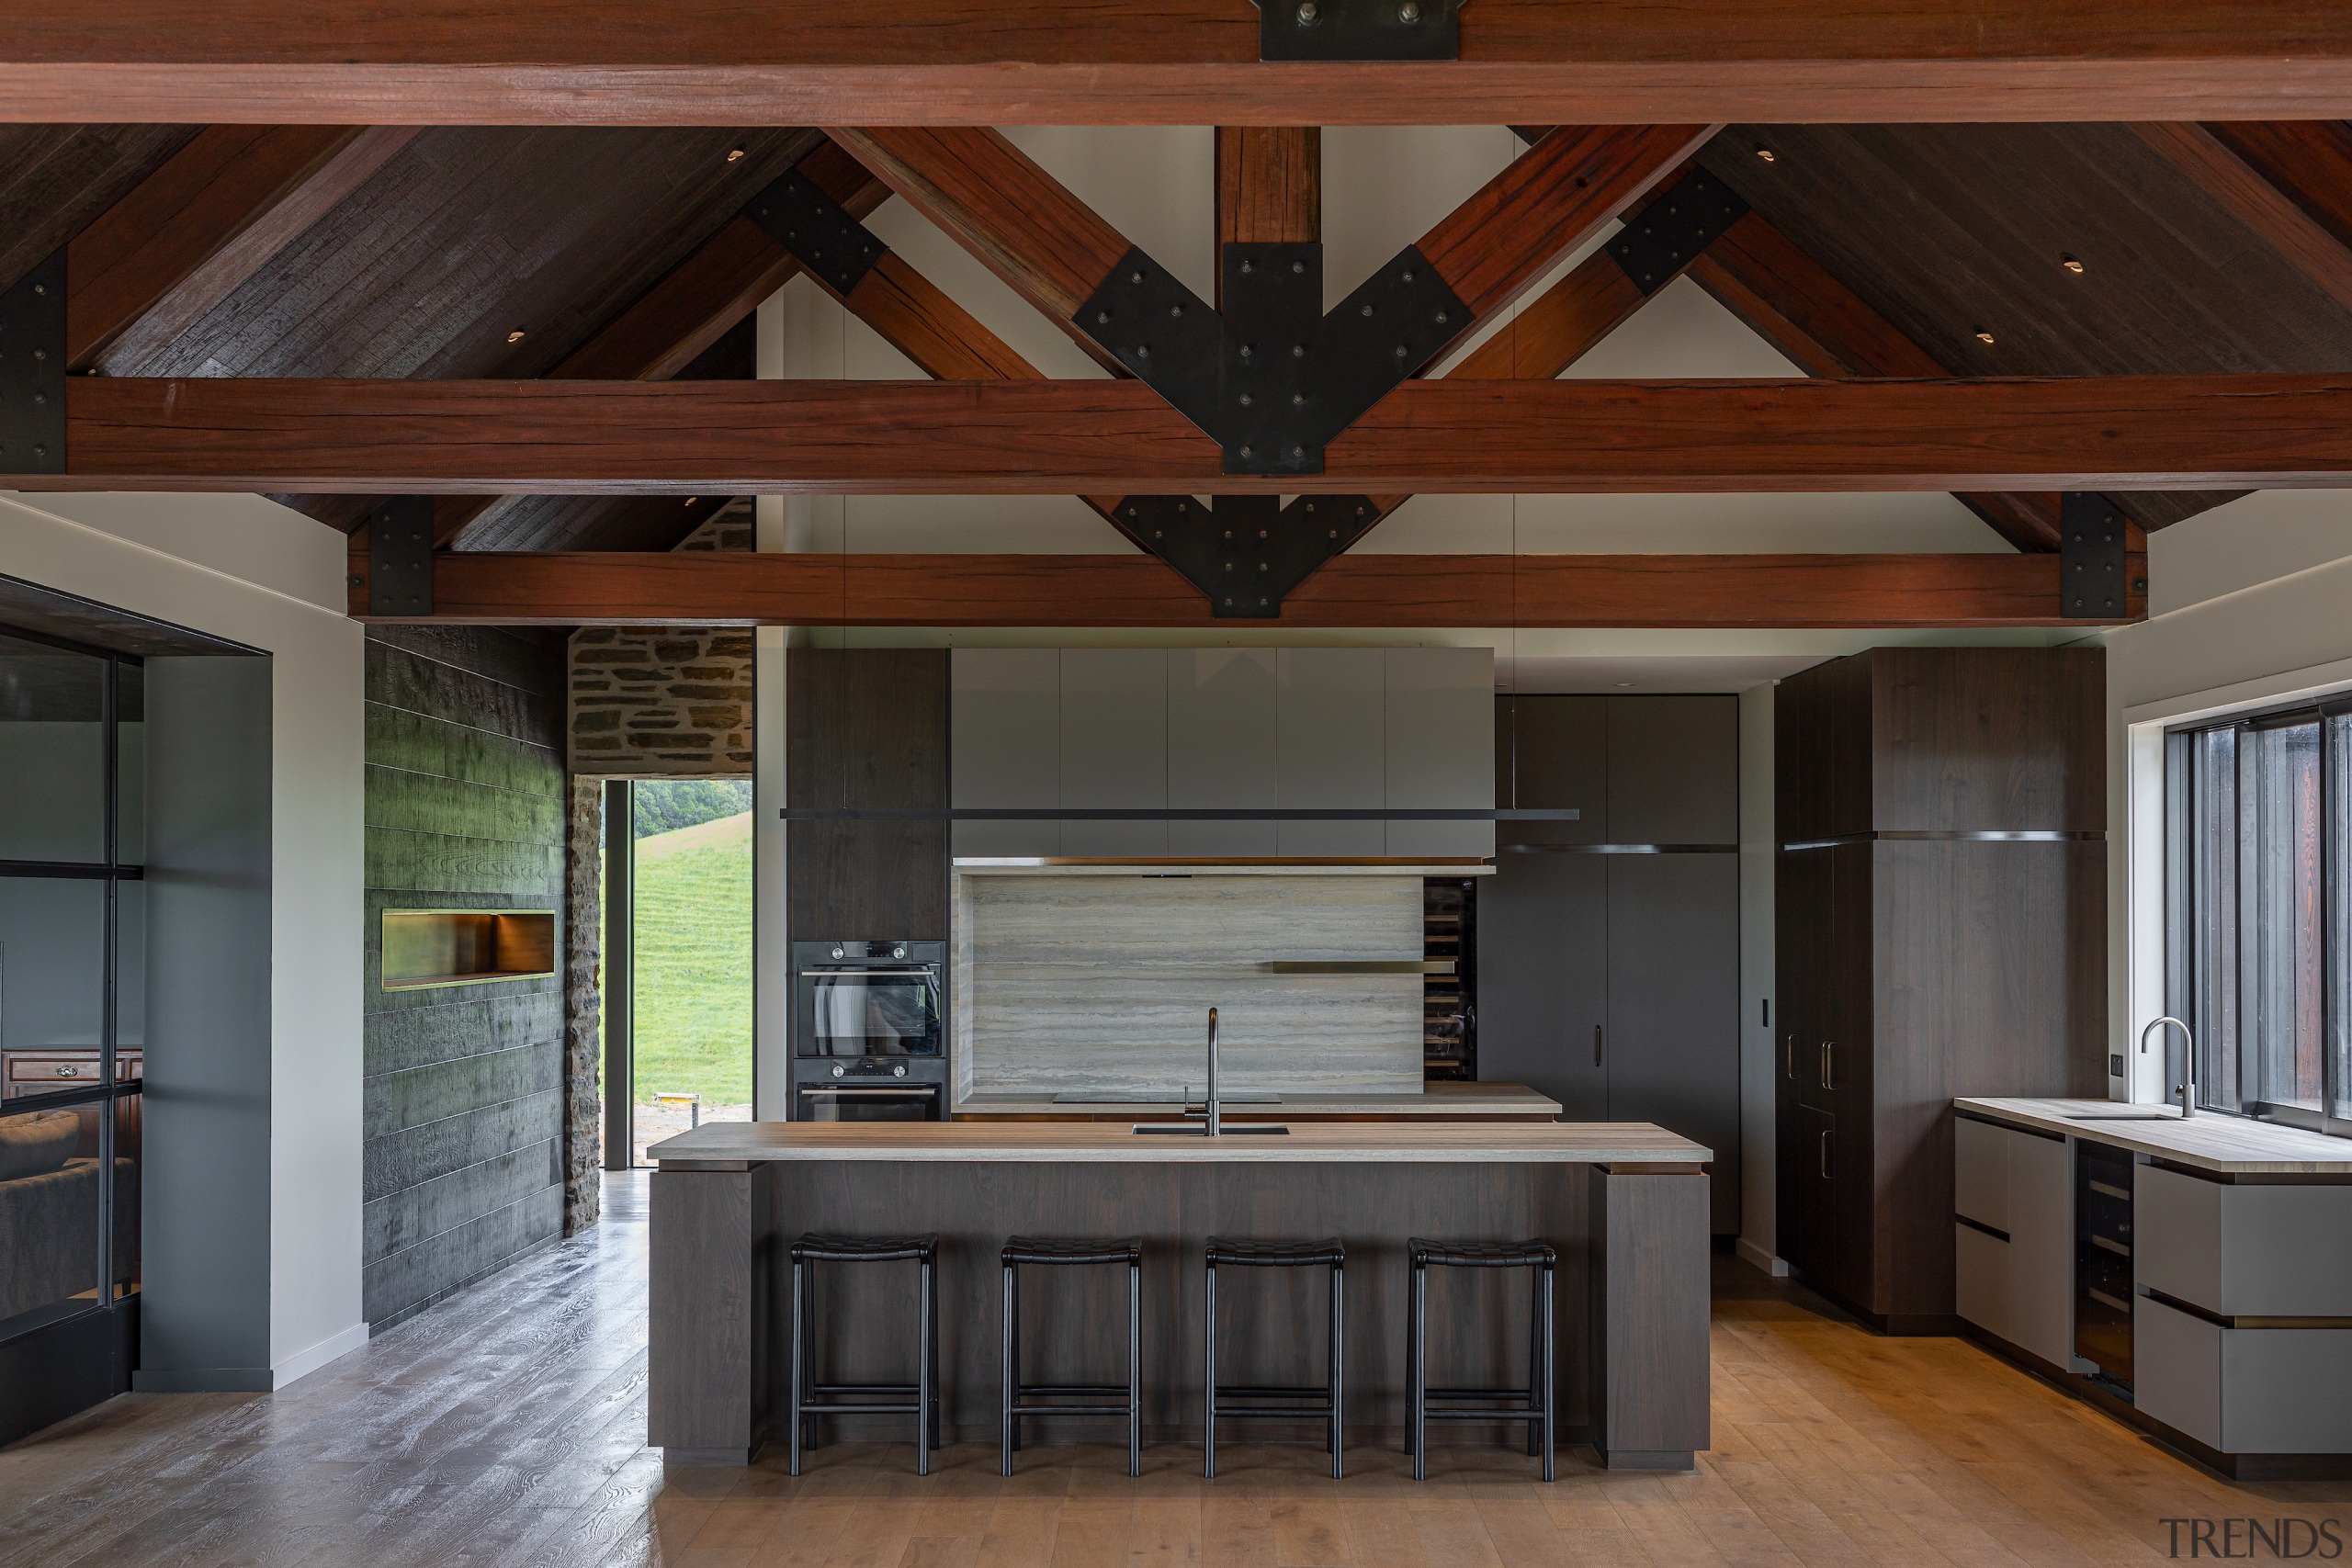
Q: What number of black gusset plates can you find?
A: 8